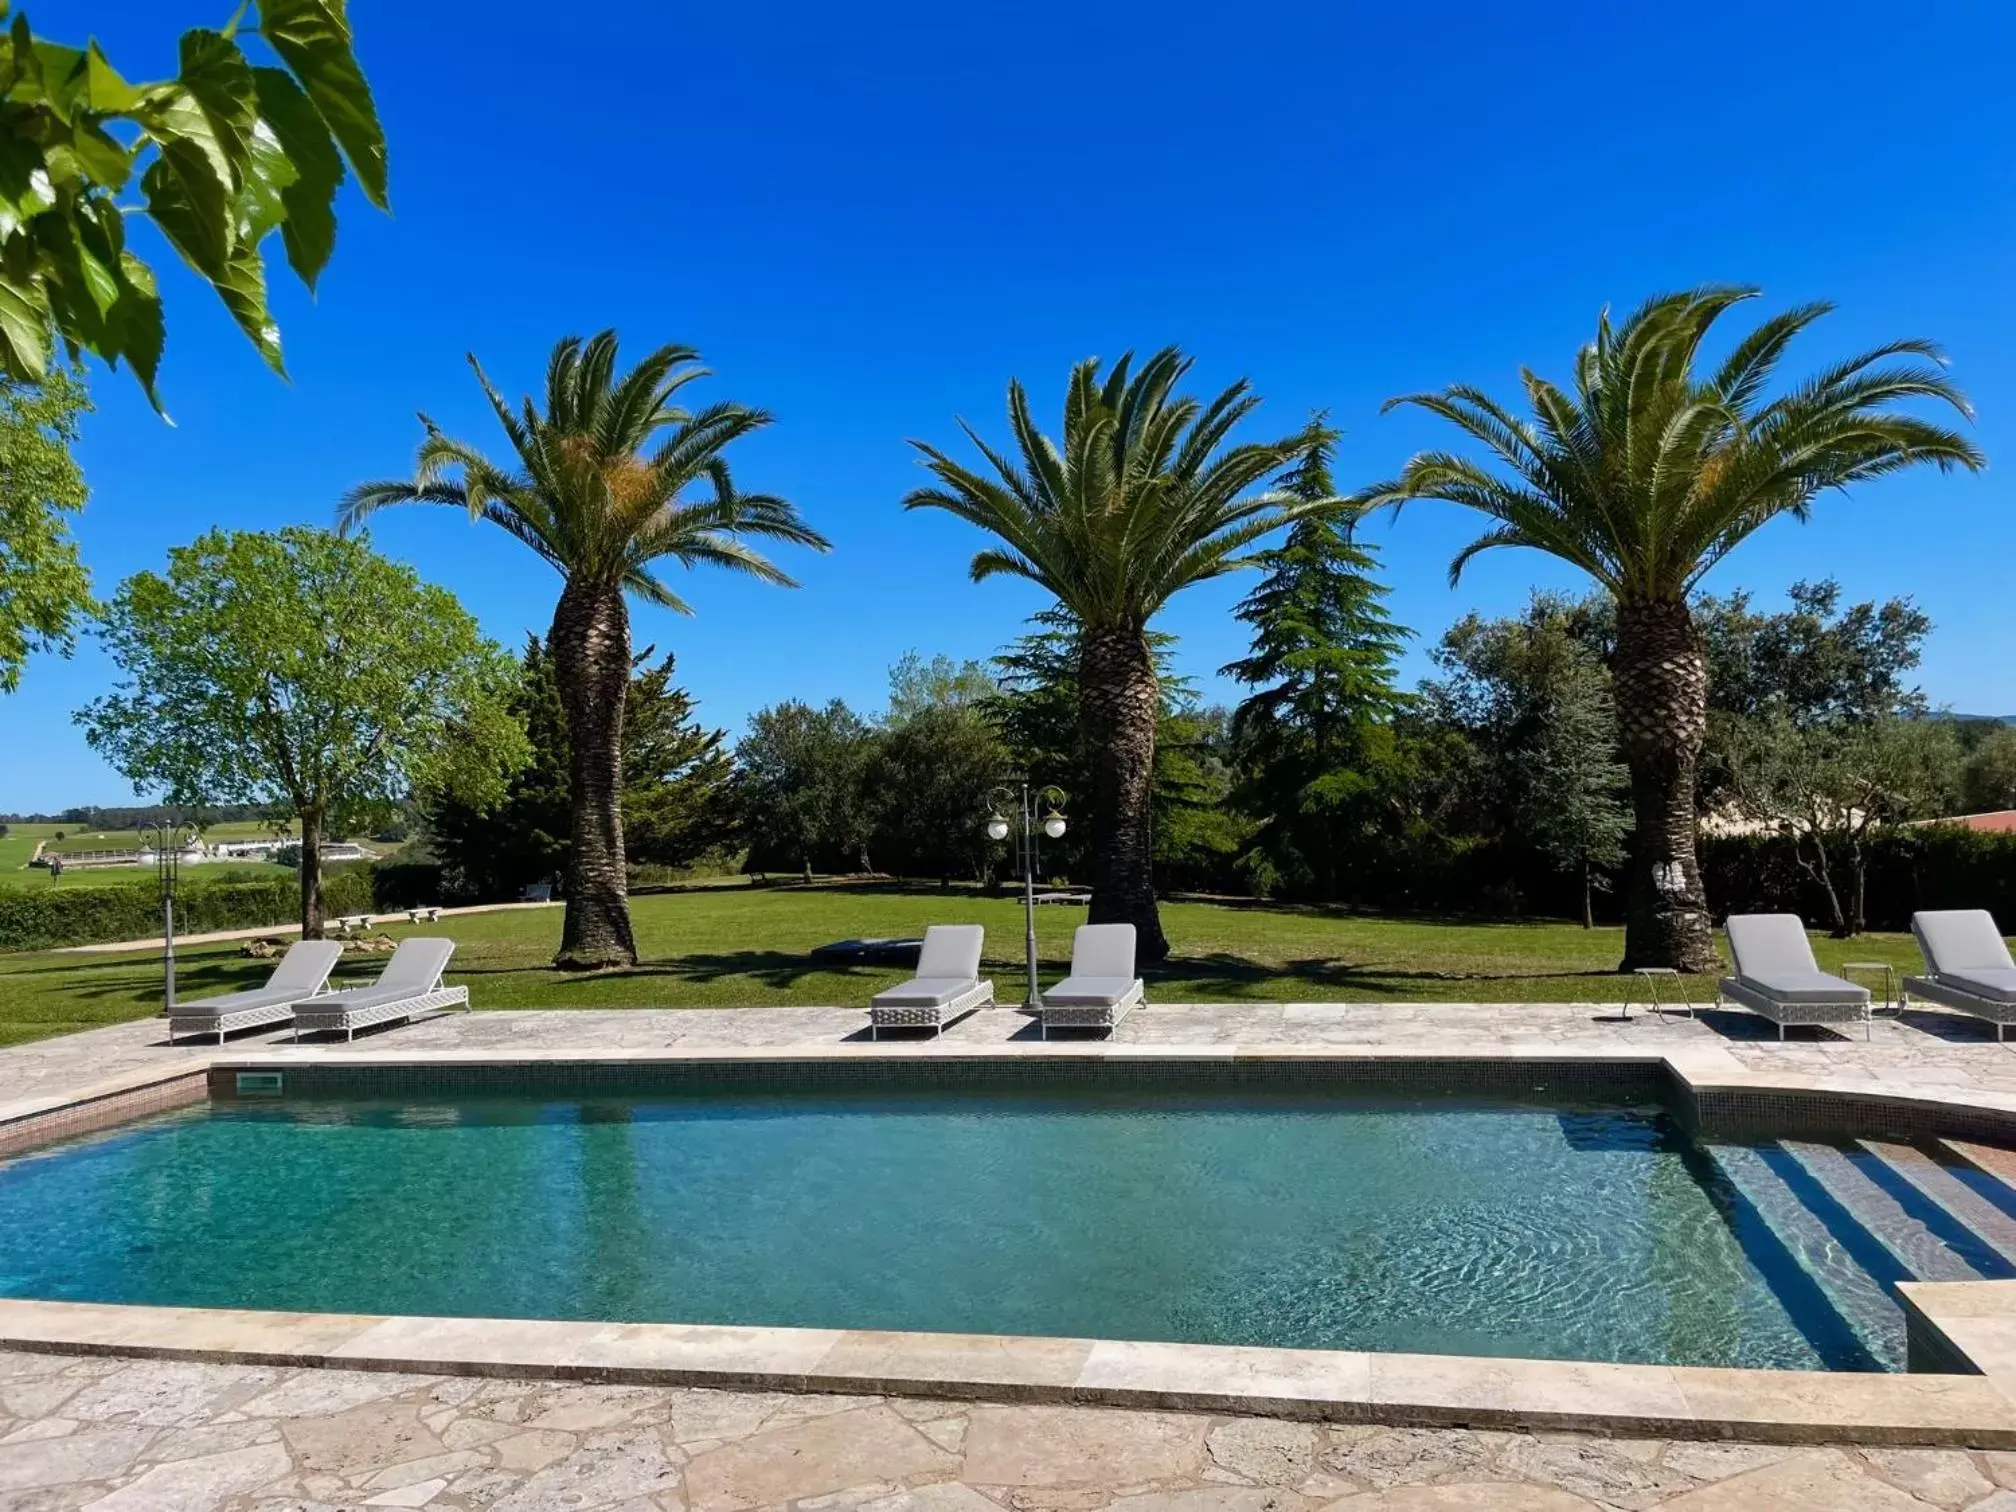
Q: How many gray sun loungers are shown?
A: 6